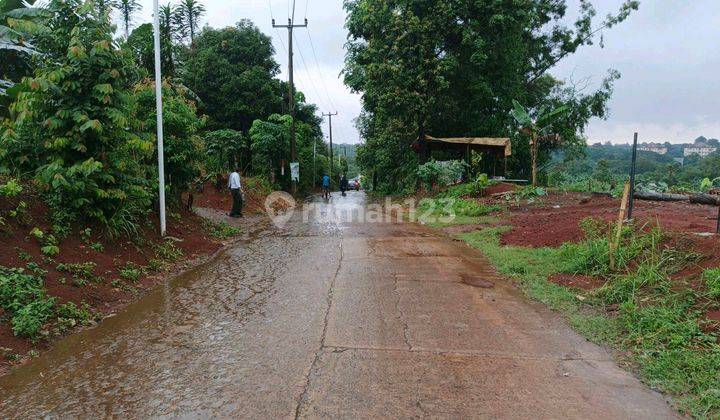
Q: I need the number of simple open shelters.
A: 1